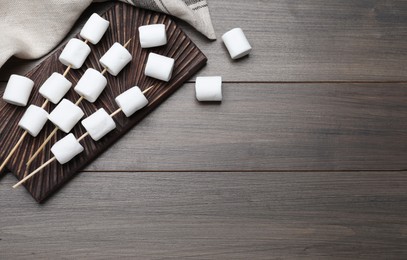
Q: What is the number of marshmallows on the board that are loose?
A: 3